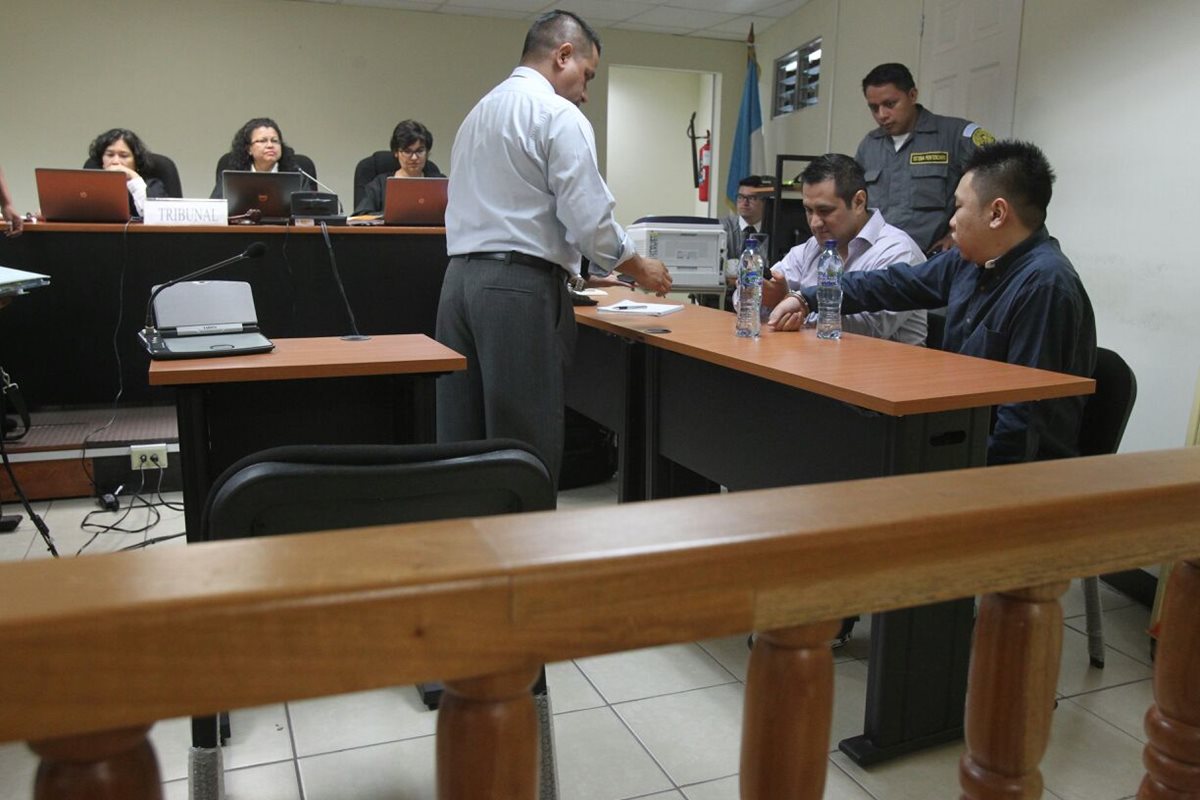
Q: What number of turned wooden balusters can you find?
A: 5